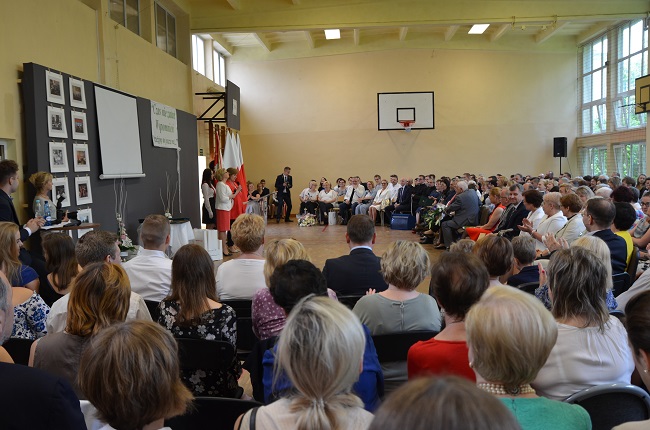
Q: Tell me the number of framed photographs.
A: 9